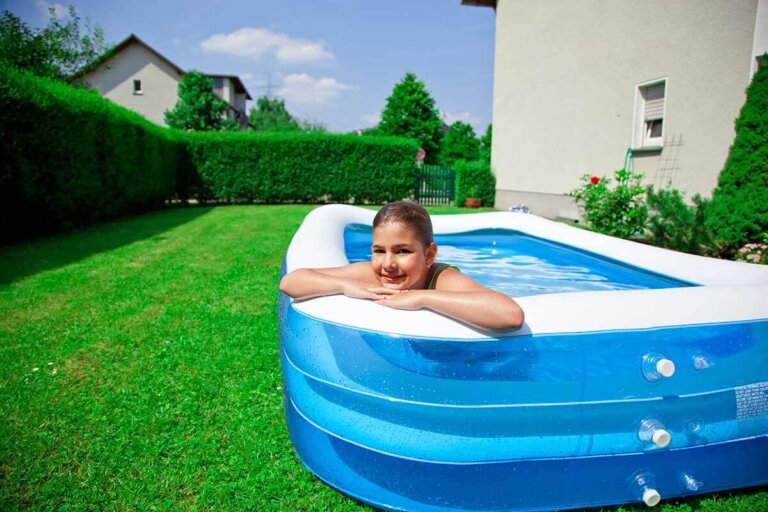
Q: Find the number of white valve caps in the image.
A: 3